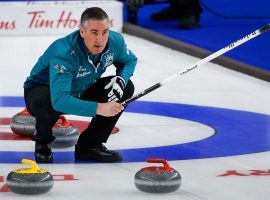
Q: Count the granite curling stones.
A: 4